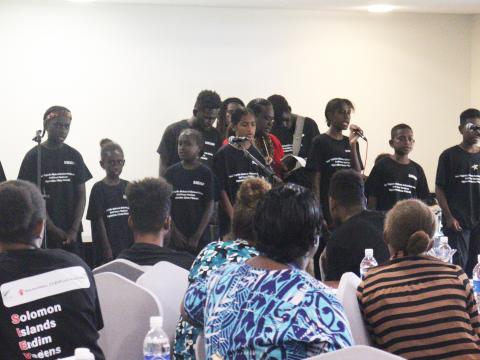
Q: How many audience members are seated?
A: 6